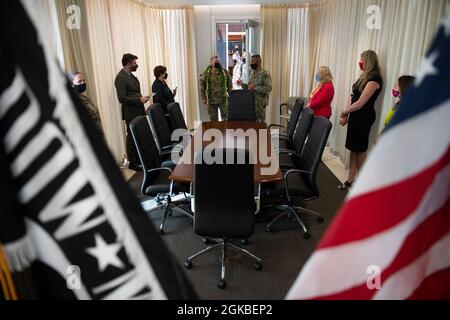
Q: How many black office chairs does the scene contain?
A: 8